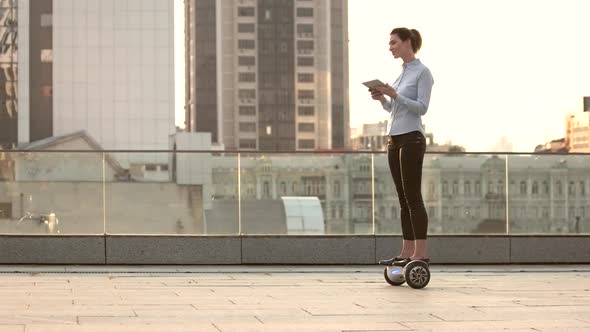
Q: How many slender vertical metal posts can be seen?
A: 4